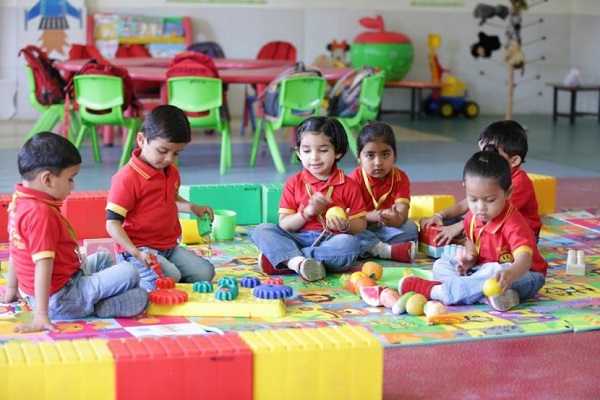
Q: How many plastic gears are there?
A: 8